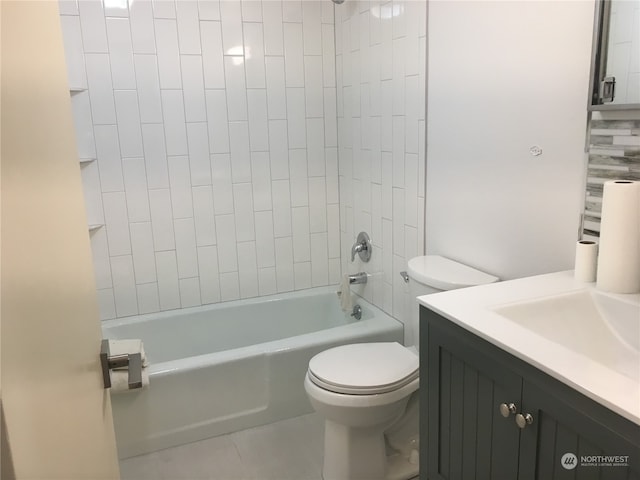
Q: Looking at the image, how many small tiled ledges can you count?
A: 3